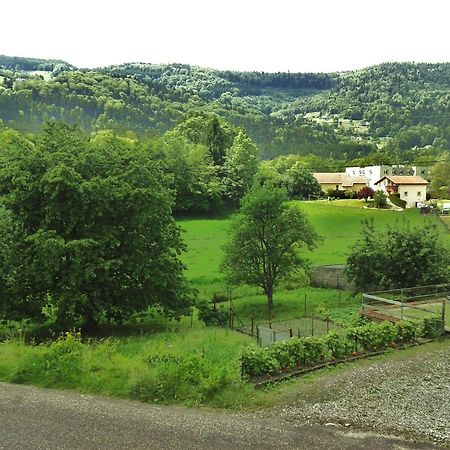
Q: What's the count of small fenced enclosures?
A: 2